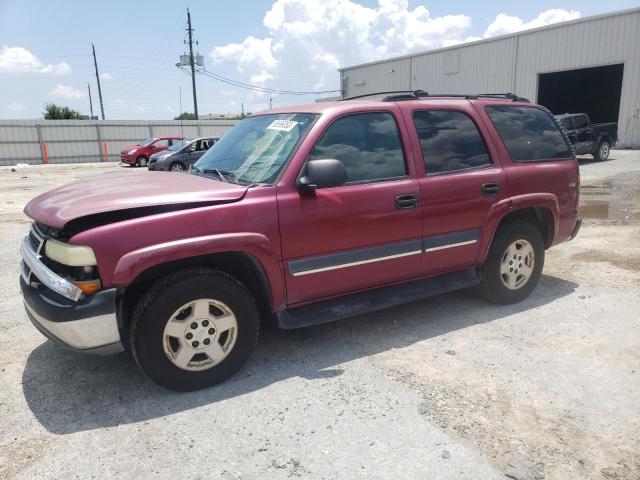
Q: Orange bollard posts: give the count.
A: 2